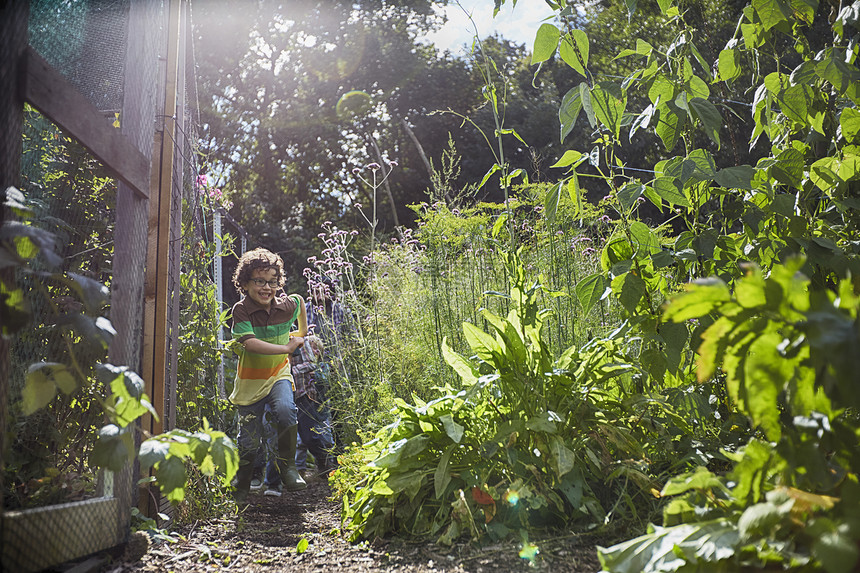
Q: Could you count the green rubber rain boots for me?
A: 2